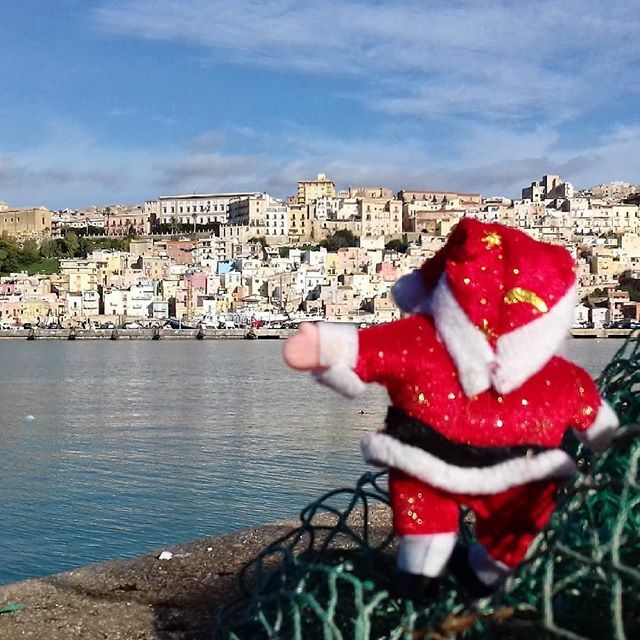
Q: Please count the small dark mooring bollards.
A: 6